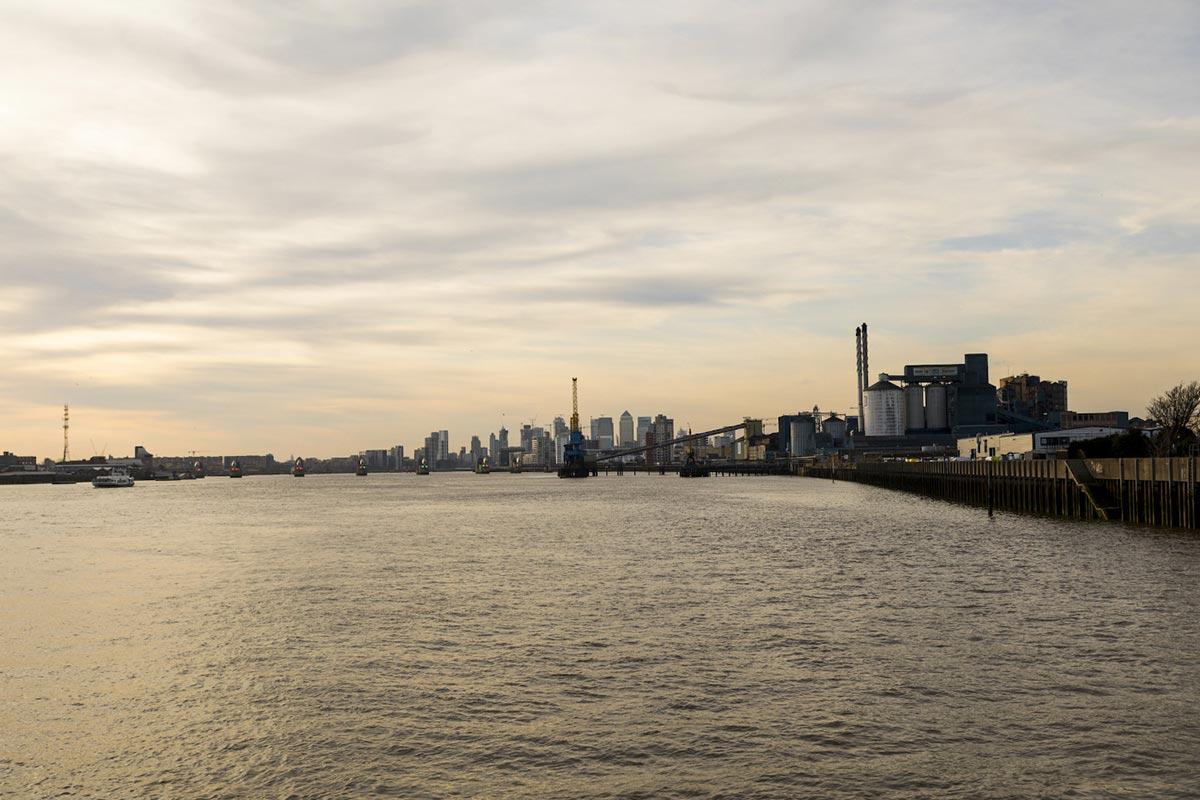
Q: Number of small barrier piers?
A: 7